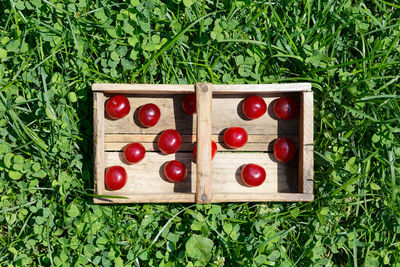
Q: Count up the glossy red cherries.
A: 13